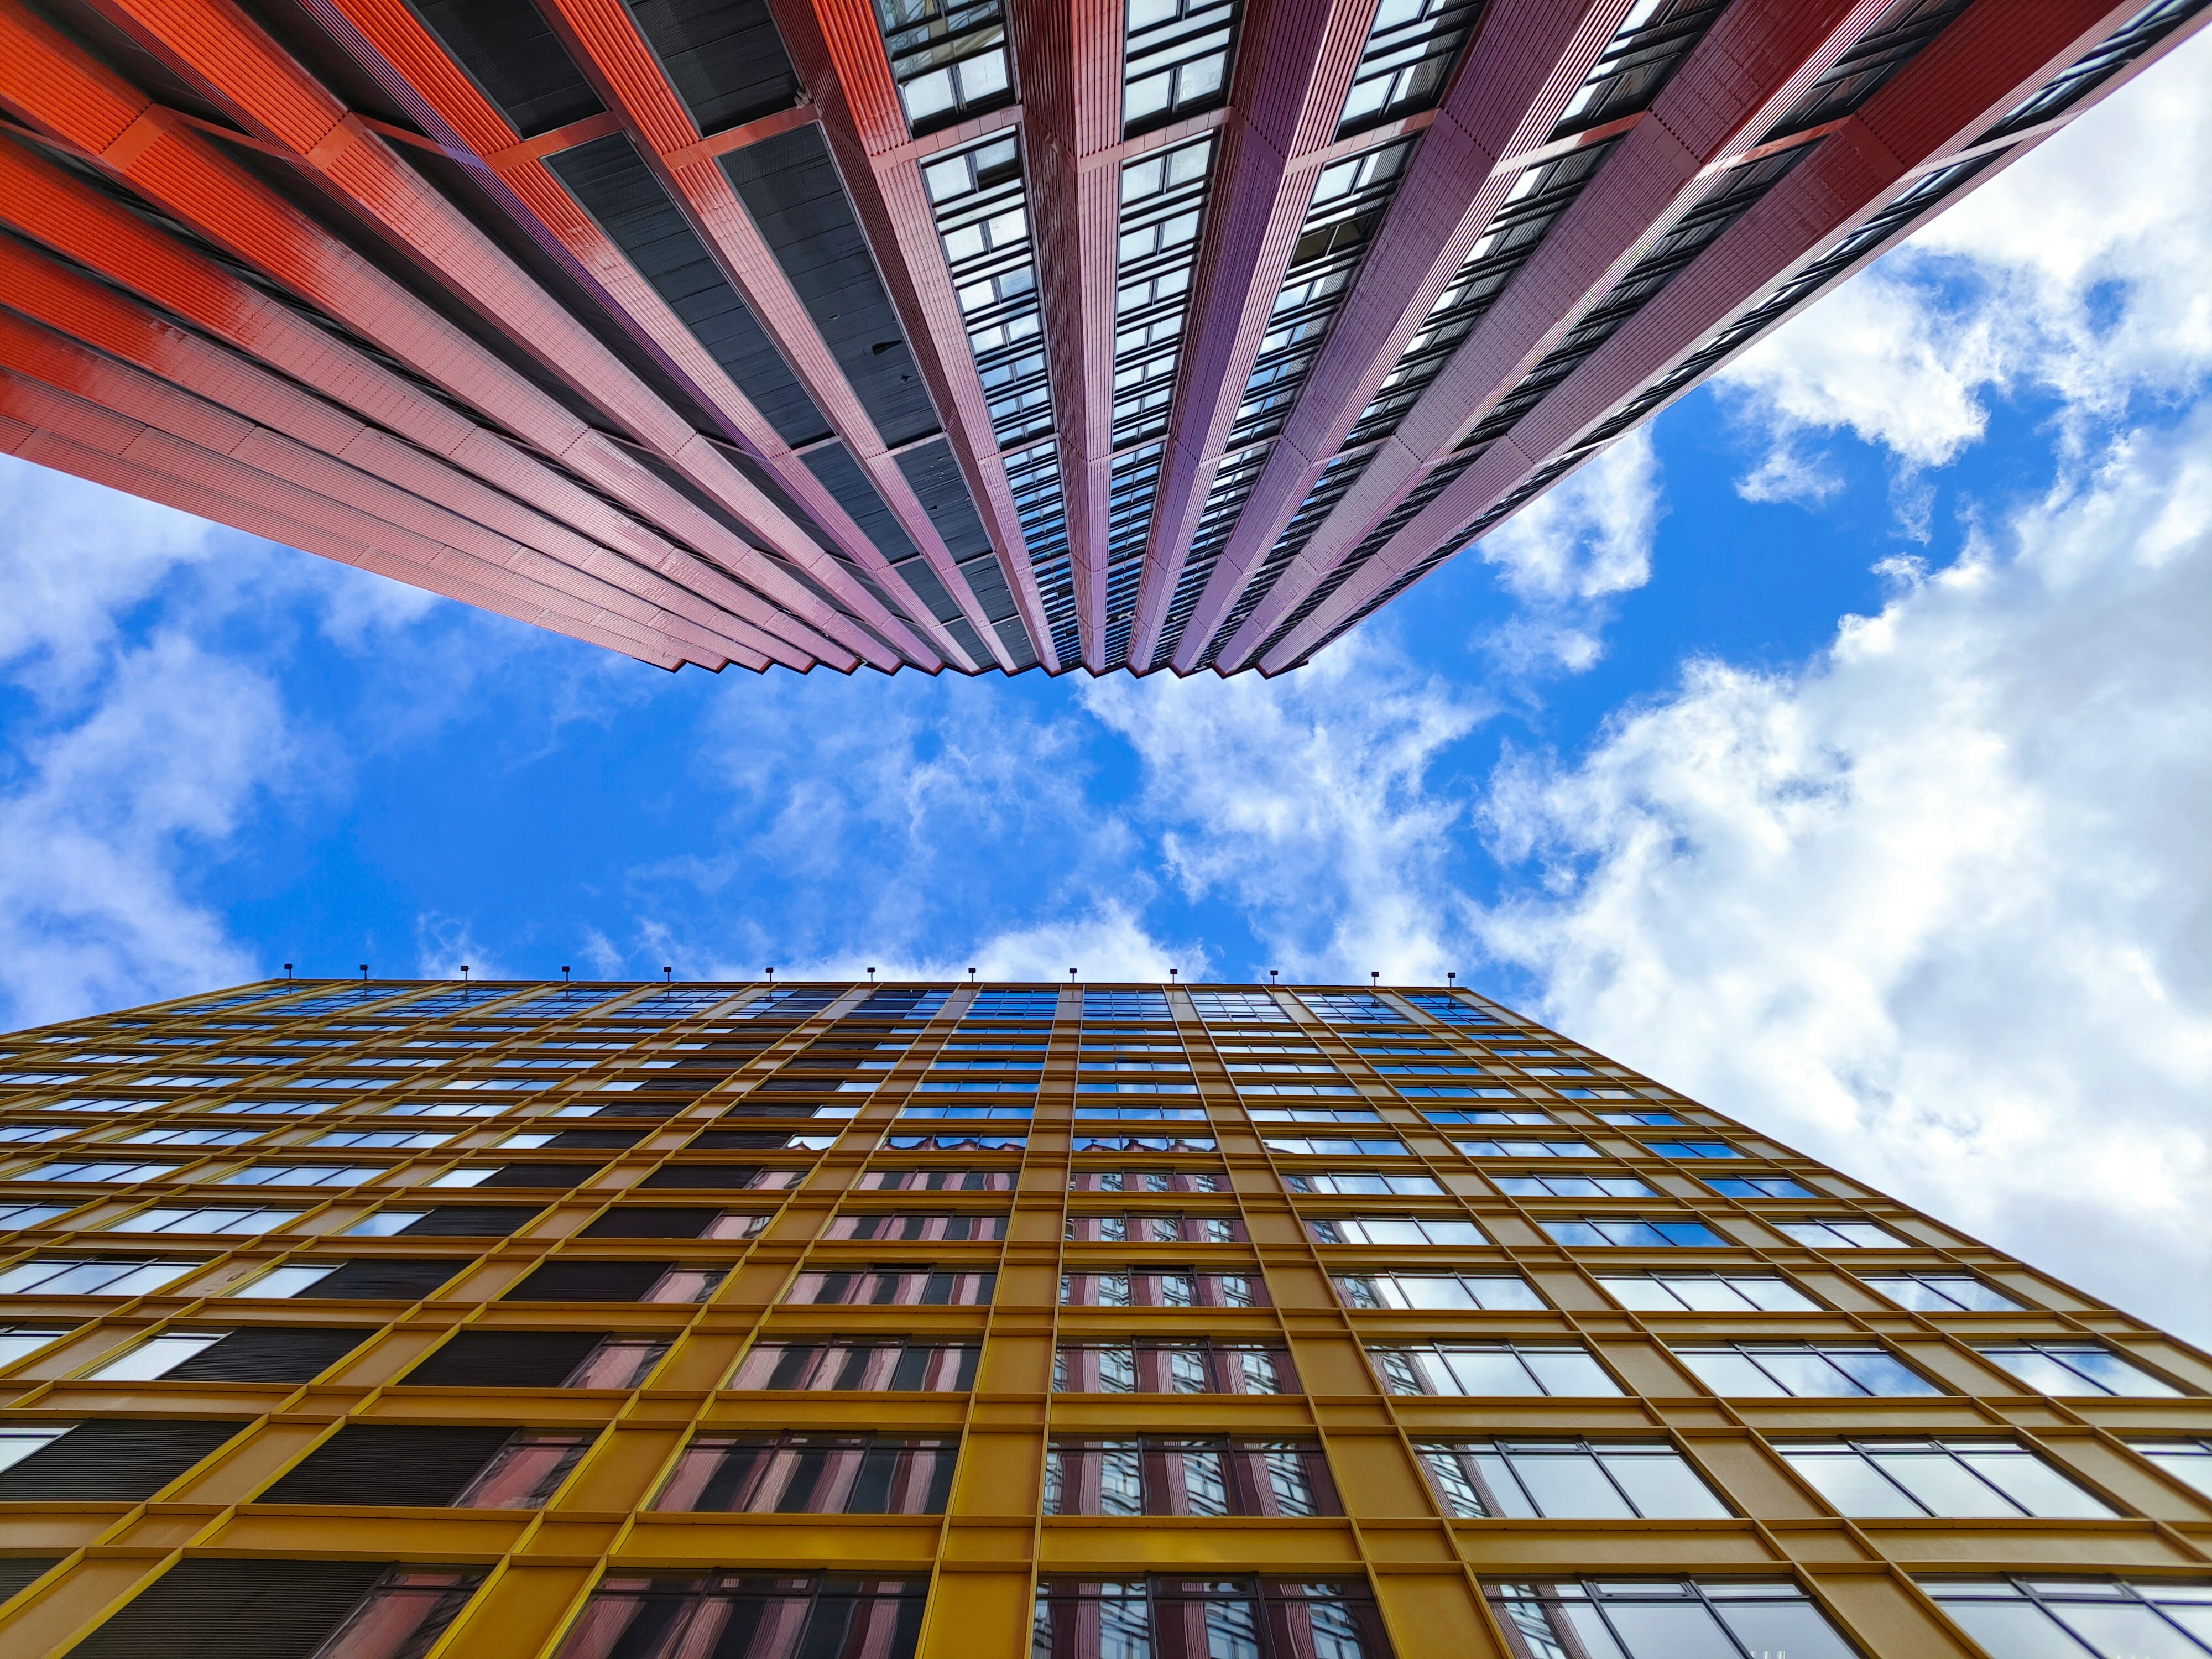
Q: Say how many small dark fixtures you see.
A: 13